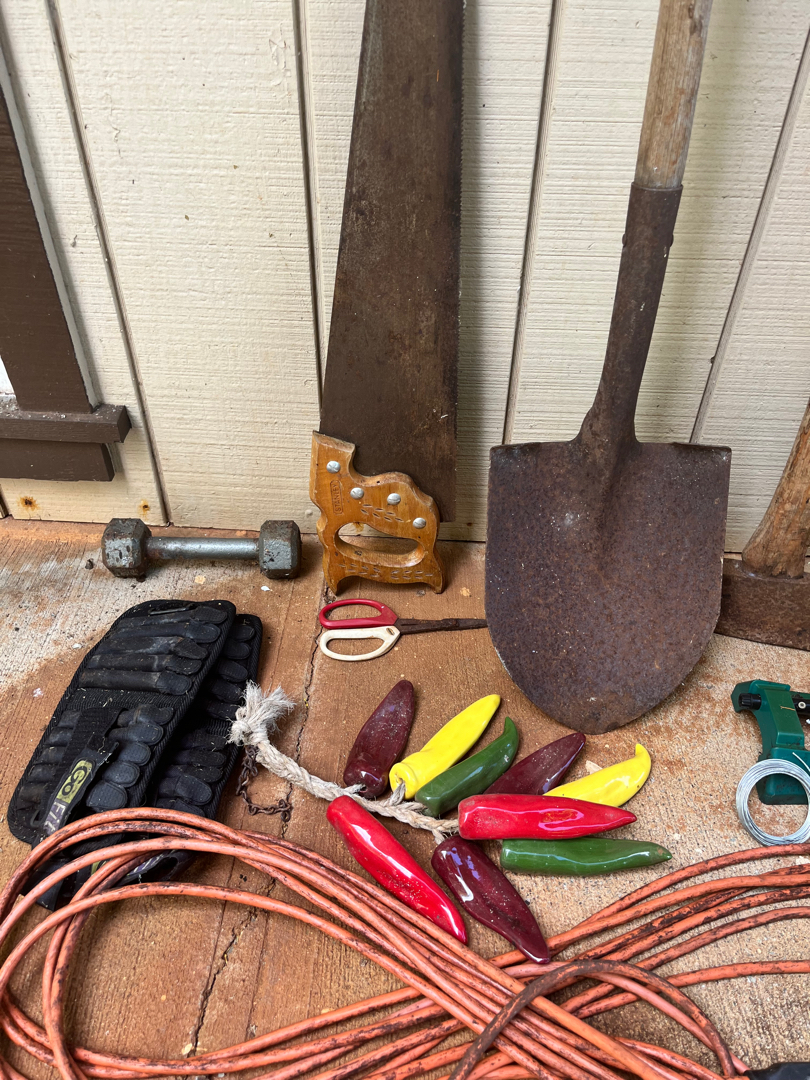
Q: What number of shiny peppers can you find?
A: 9